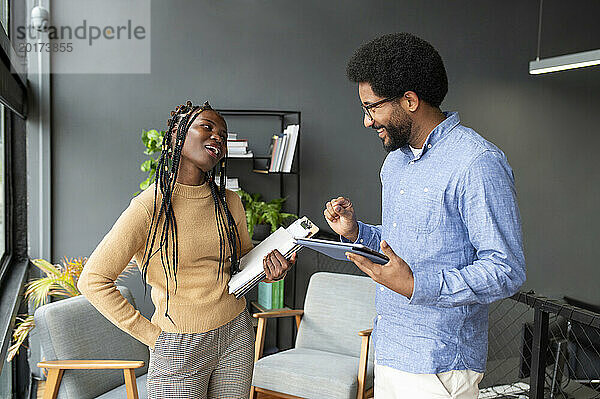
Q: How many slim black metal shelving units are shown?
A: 1